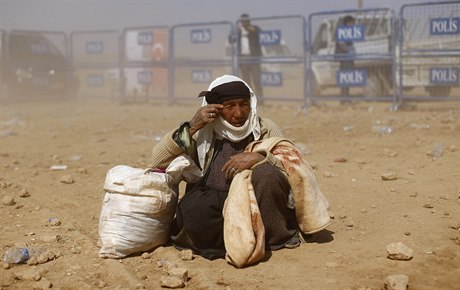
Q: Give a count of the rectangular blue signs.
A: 14